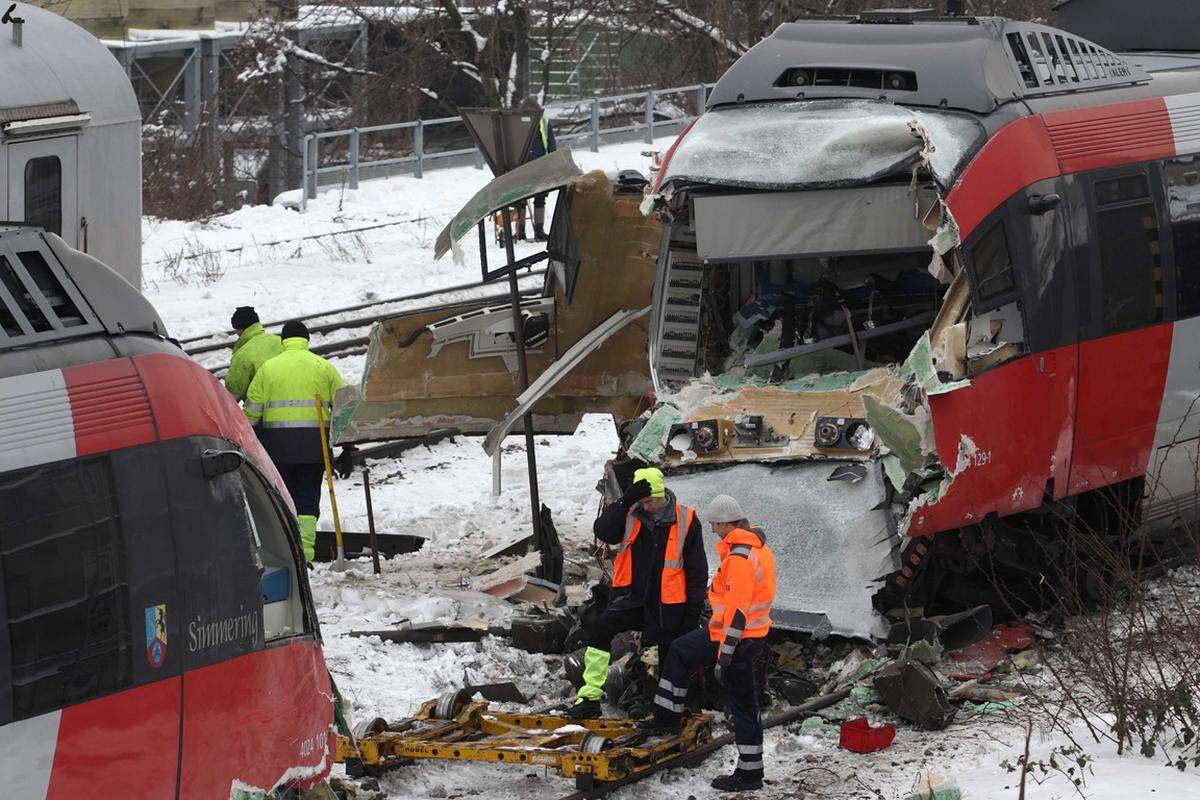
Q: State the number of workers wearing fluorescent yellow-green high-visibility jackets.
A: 2